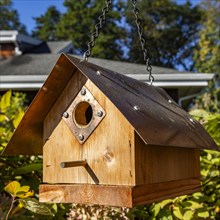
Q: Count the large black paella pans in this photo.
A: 0